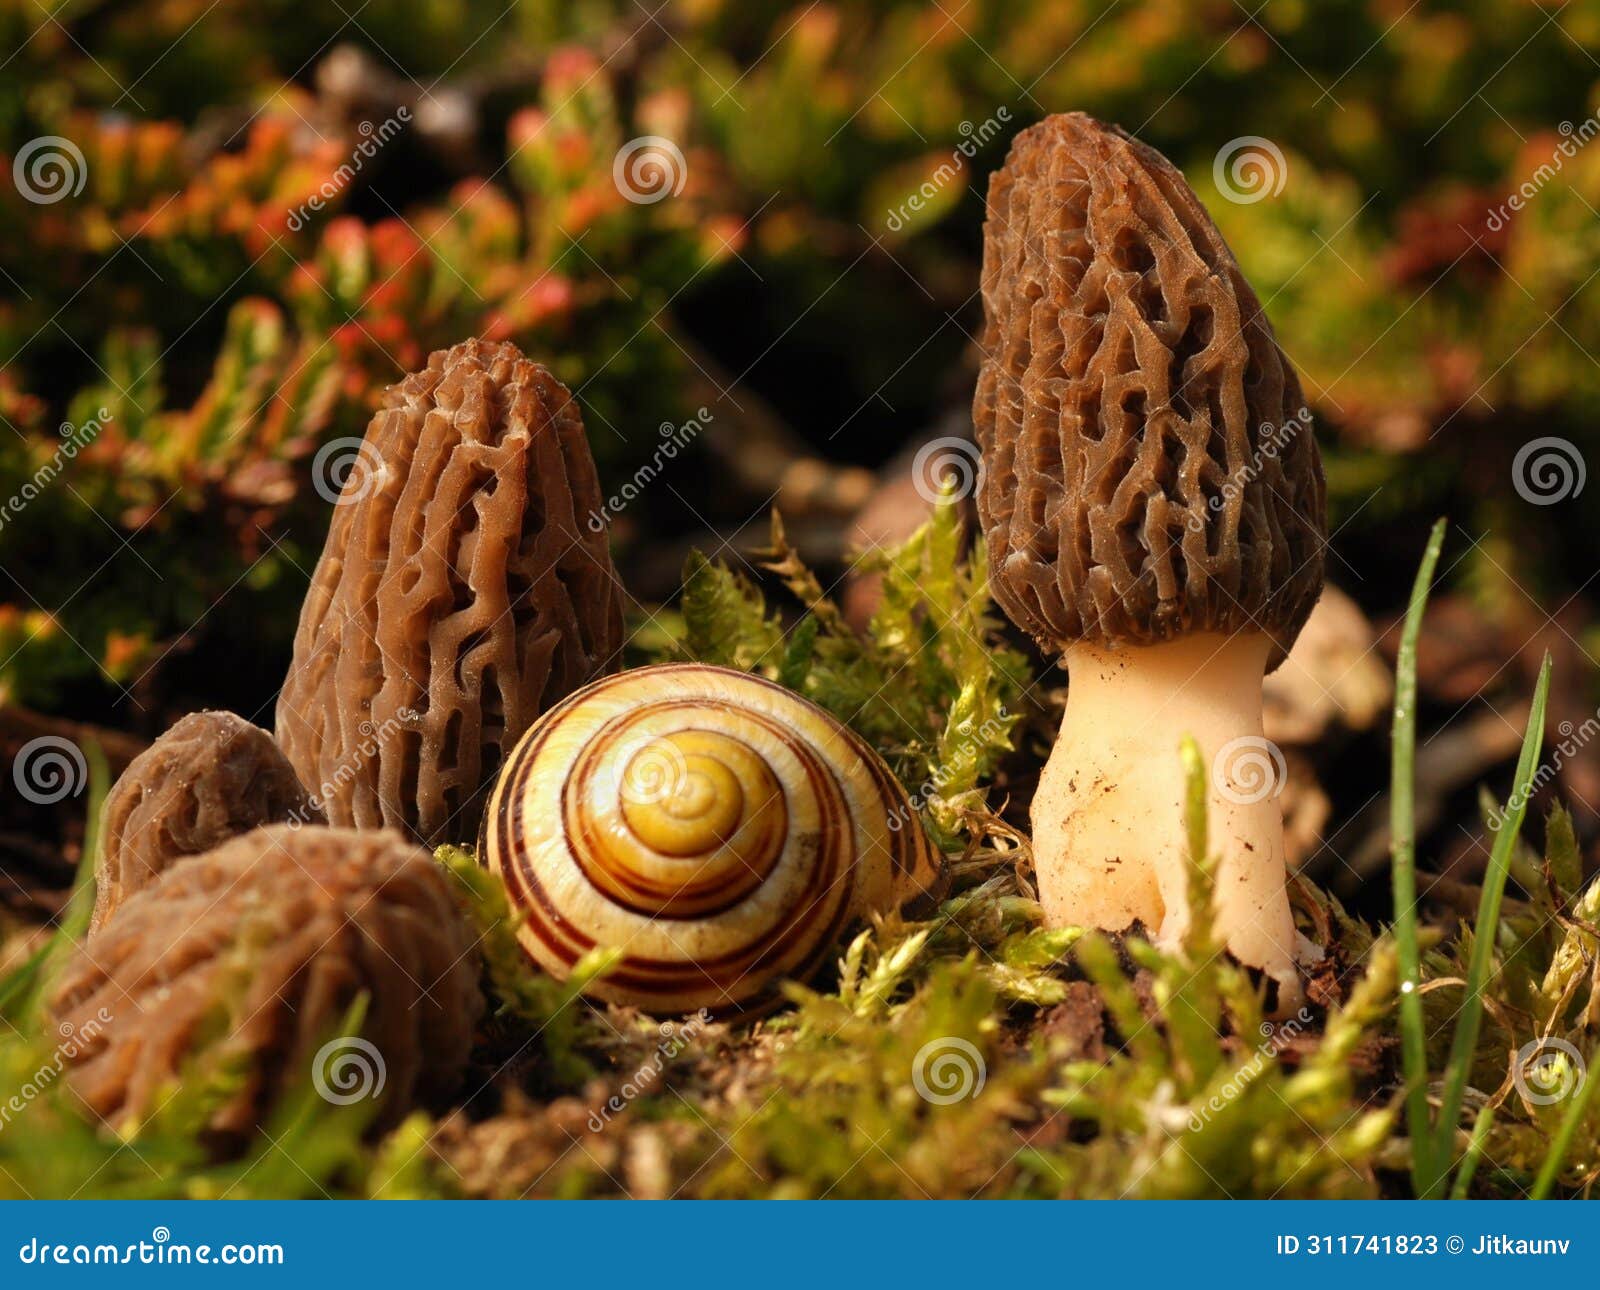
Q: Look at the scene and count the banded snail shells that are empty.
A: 1